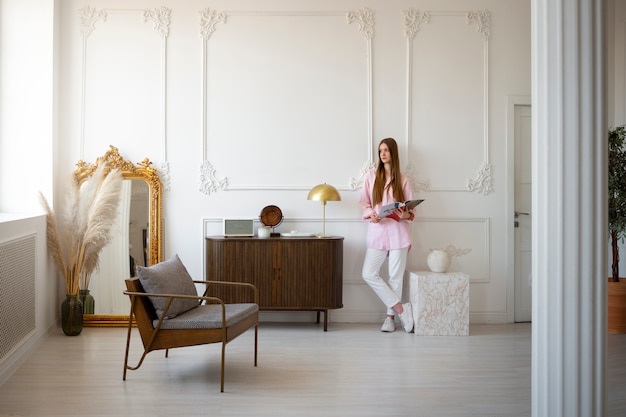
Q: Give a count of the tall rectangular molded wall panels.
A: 3